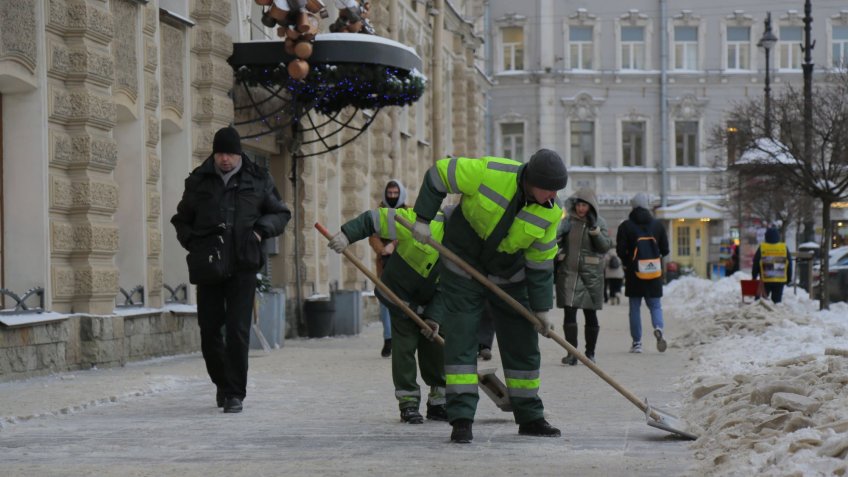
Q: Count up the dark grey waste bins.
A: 1